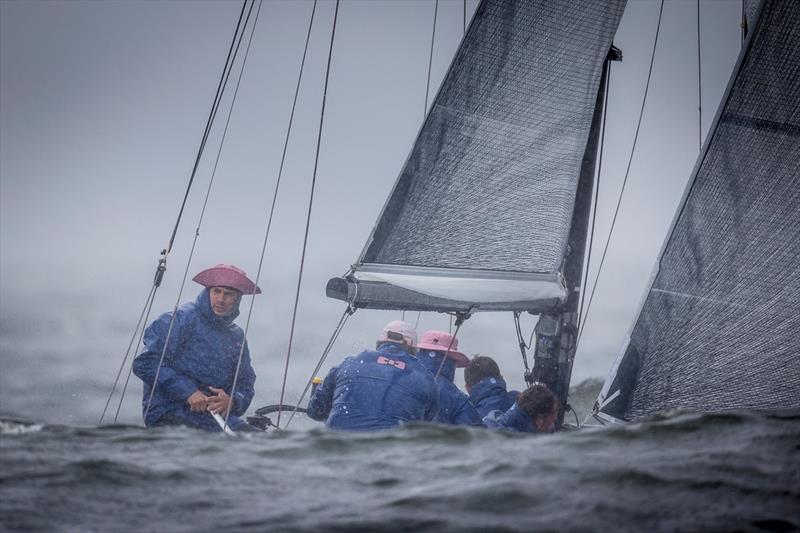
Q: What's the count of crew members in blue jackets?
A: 5